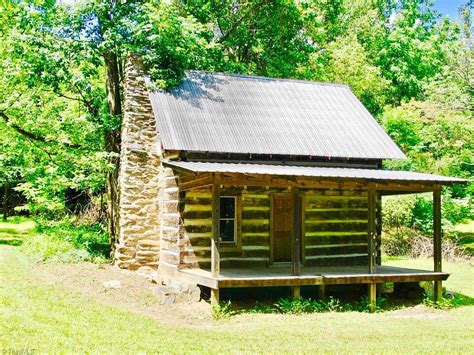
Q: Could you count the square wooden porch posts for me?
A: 4